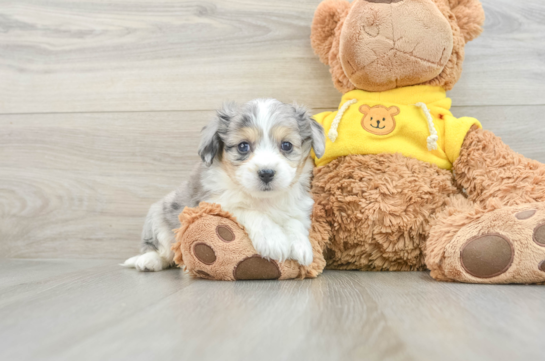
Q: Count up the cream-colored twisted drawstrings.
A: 2